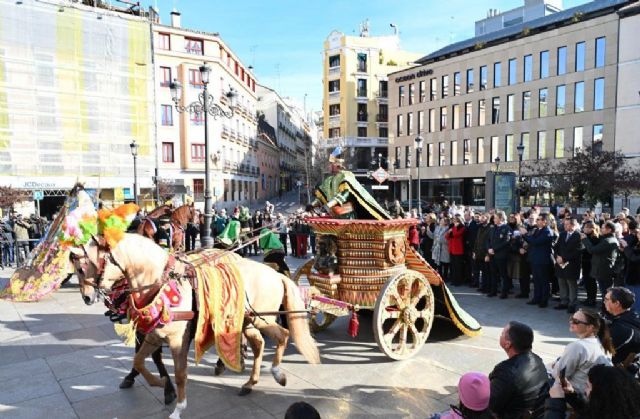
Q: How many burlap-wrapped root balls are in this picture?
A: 0